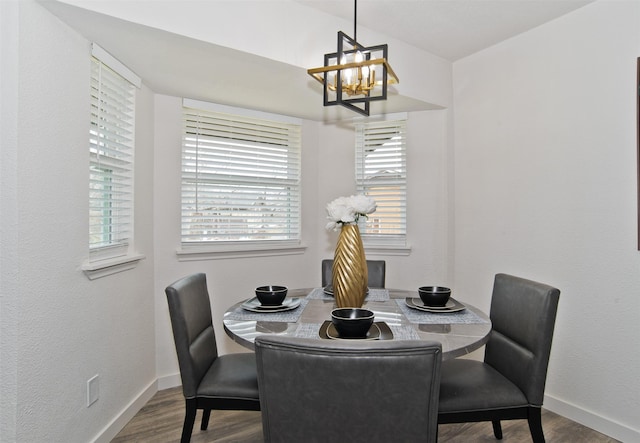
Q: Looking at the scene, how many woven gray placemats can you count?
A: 4